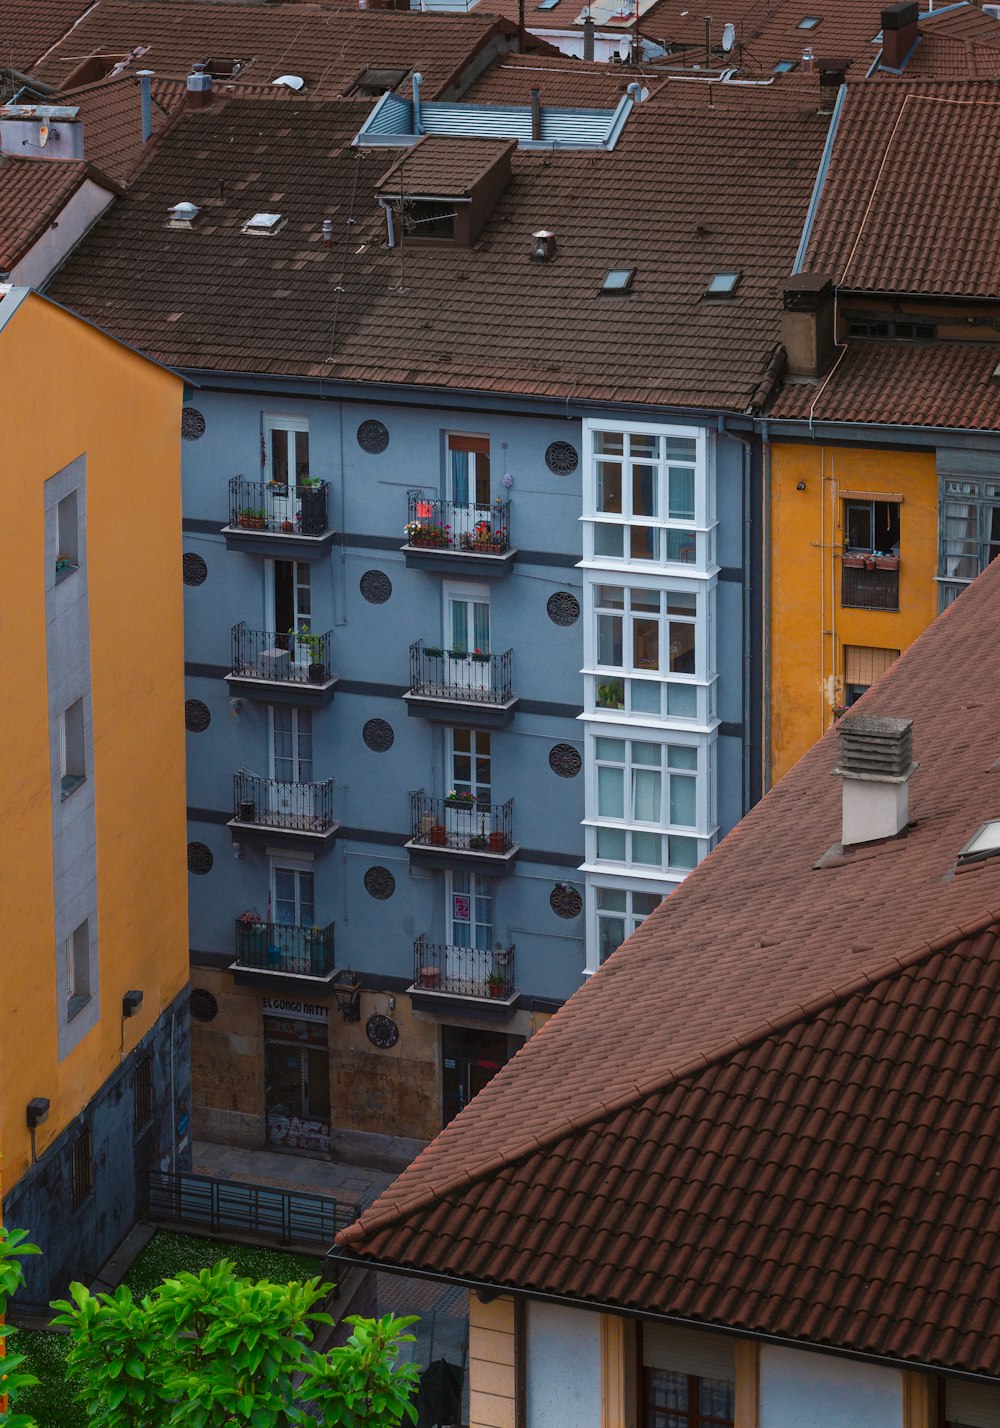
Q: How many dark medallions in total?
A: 14